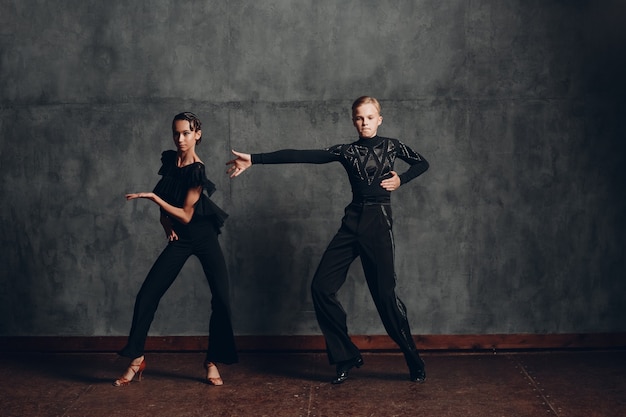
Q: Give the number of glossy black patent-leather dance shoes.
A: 2